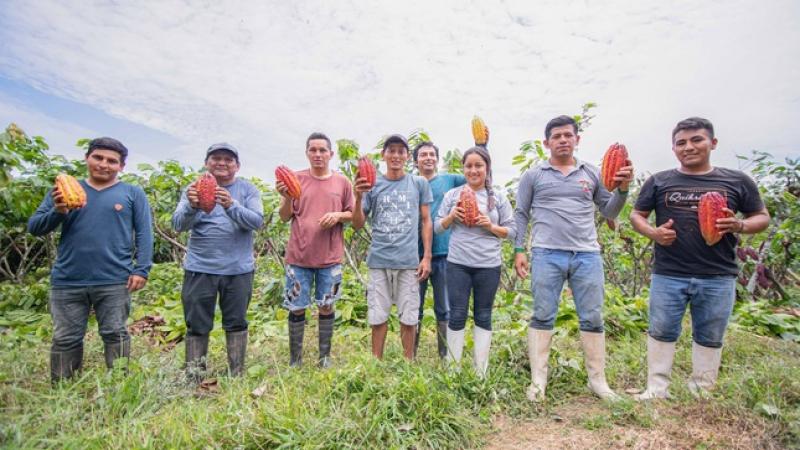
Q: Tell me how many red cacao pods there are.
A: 6